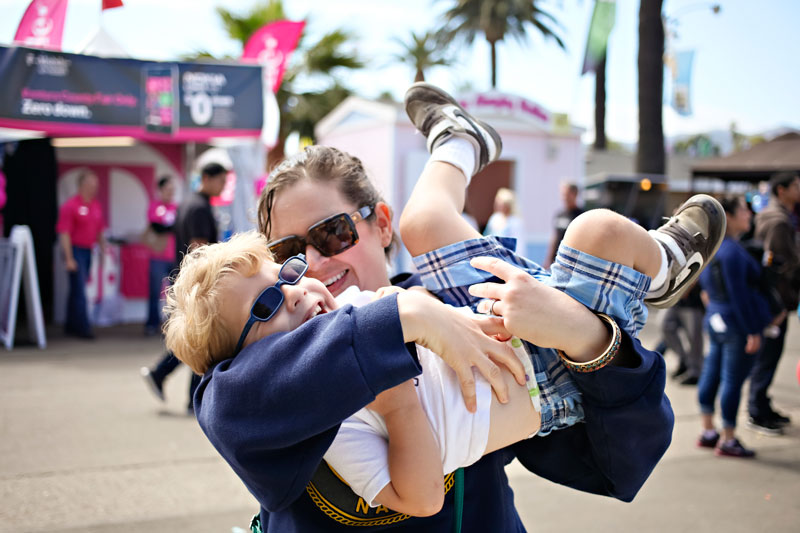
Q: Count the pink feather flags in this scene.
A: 2